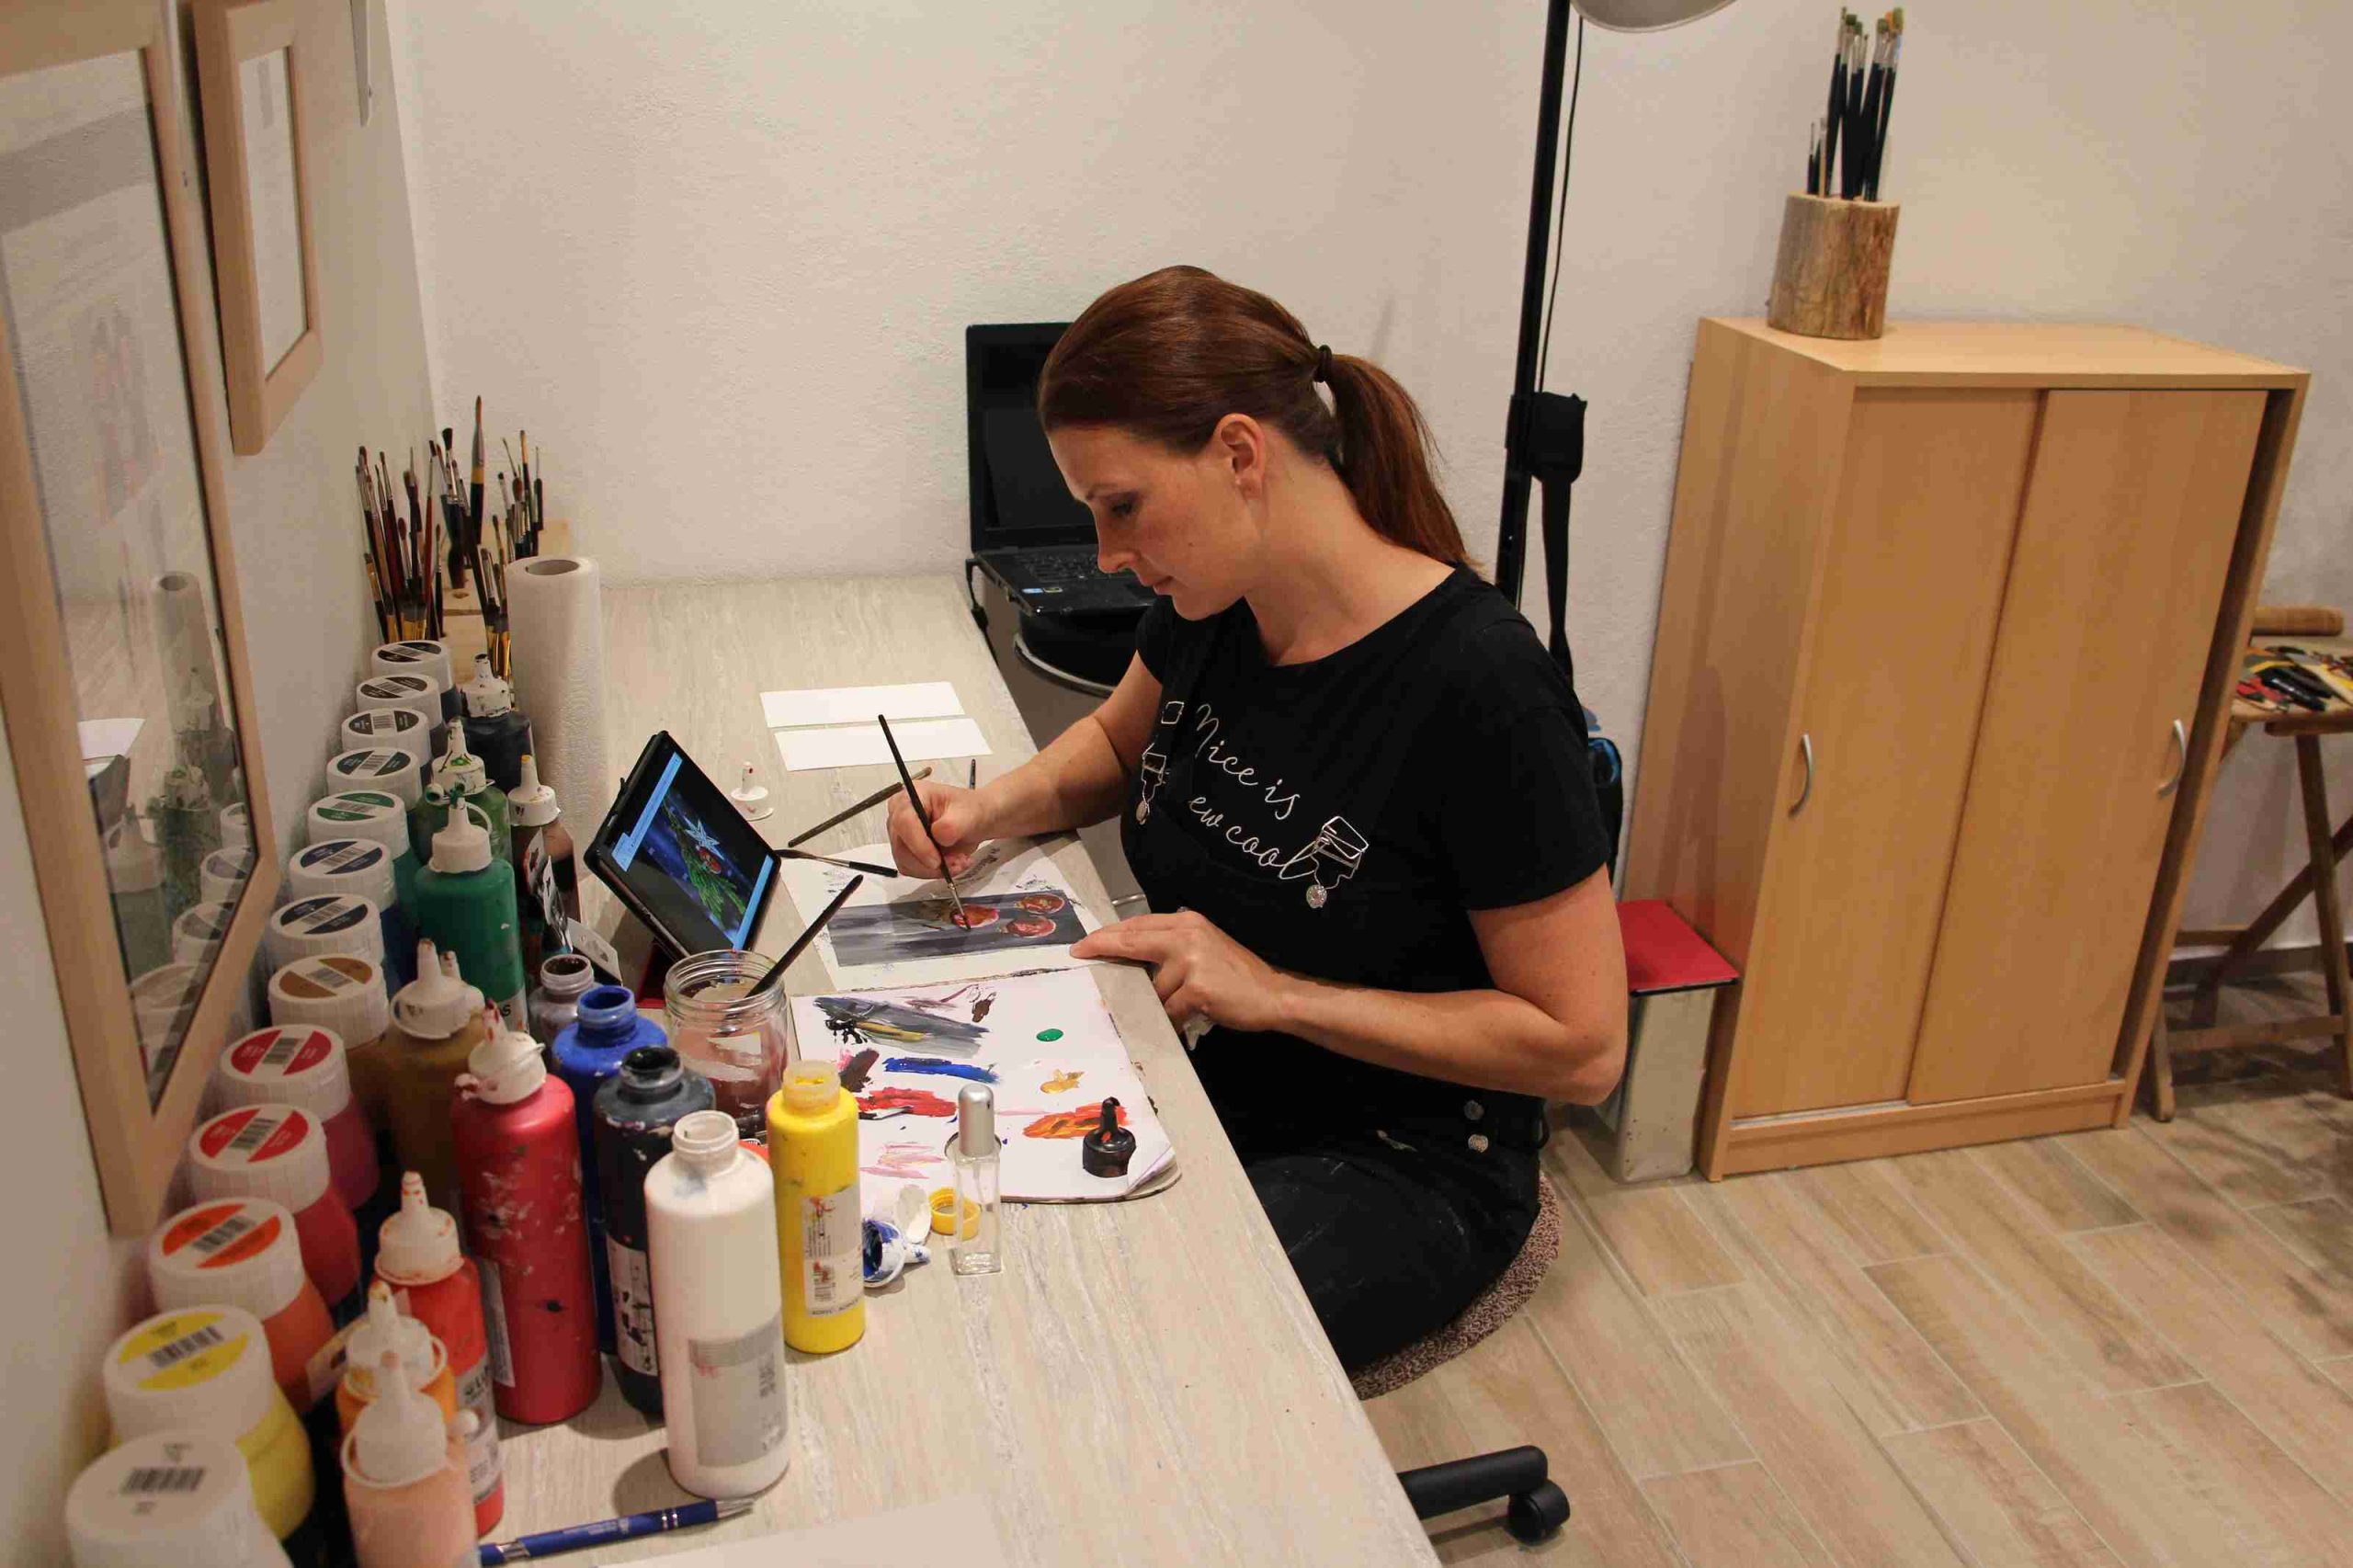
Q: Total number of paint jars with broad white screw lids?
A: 13